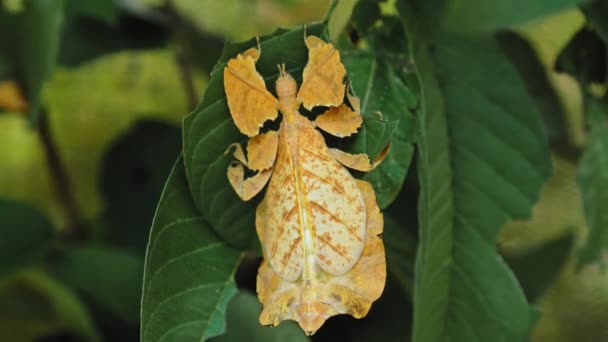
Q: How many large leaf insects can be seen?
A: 1